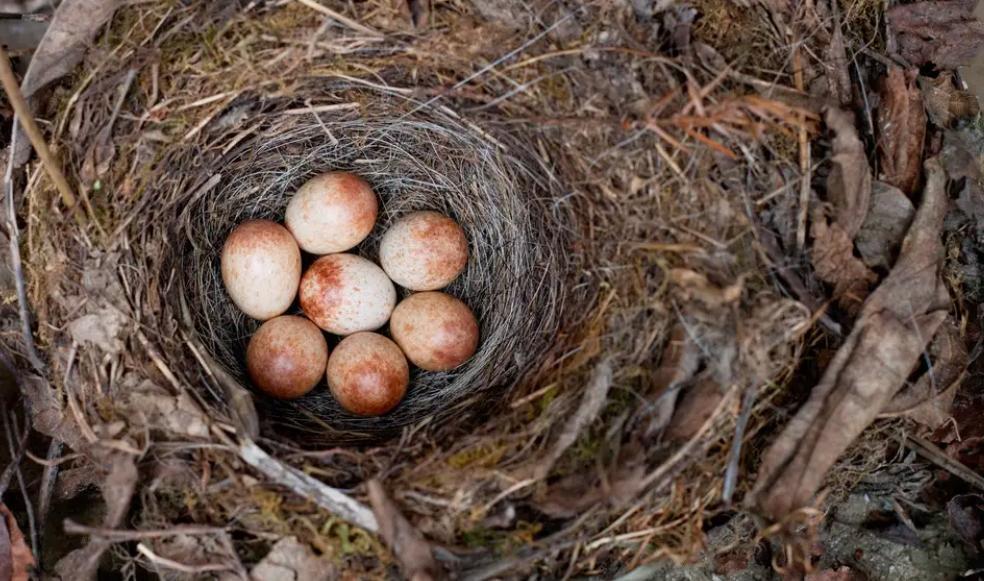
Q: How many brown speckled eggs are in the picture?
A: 7